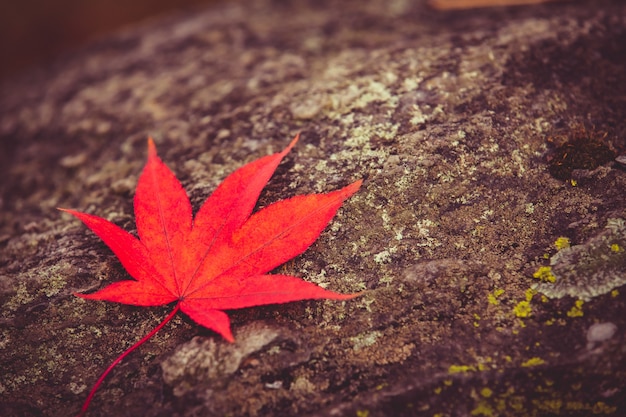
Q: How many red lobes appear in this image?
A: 7